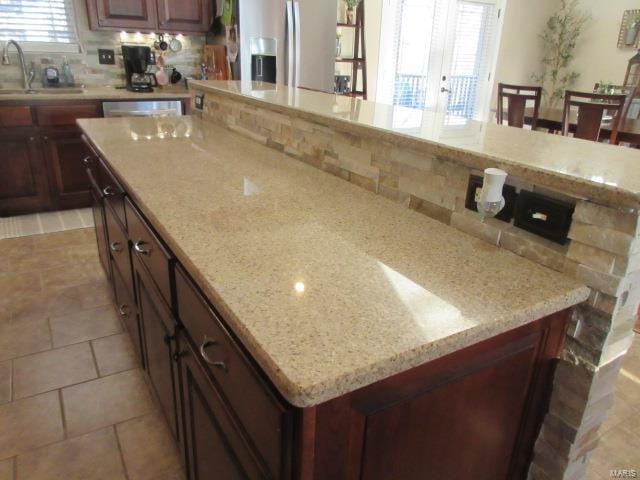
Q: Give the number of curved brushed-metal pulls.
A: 6